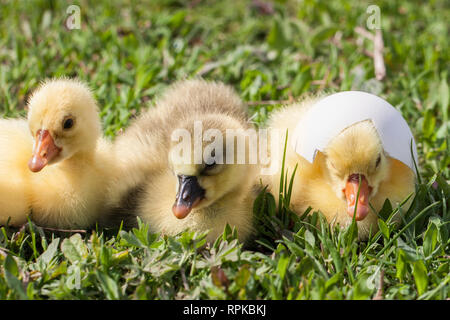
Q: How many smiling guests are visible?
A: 0